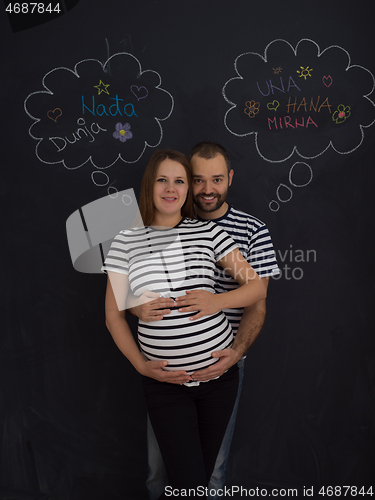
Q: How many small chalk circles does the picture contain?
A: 6